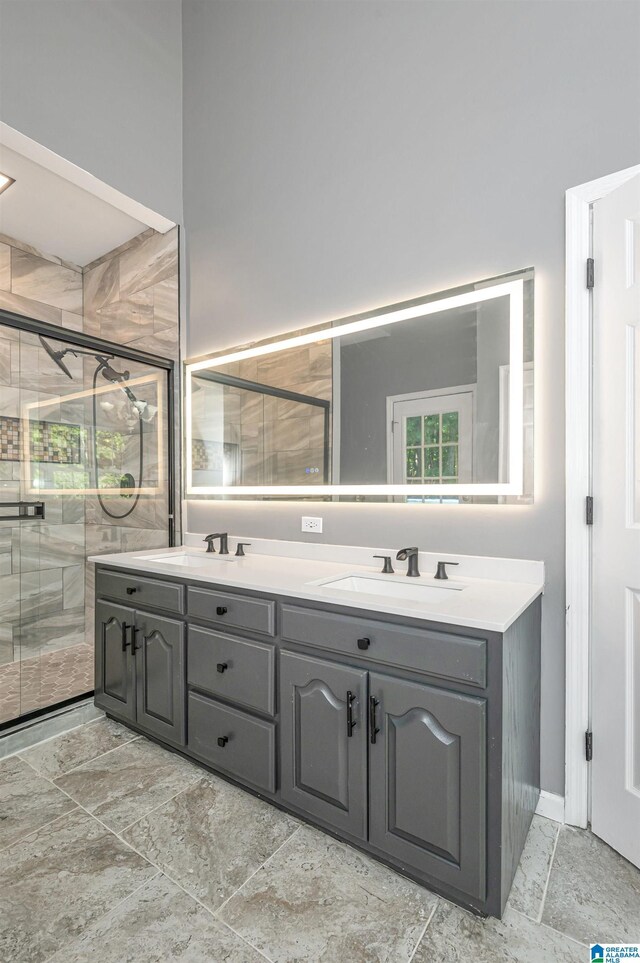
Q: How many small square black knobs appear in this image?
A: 5